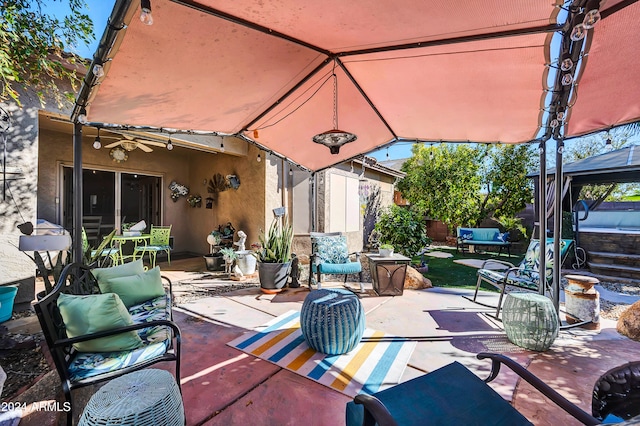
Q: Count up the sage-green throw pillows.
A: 3